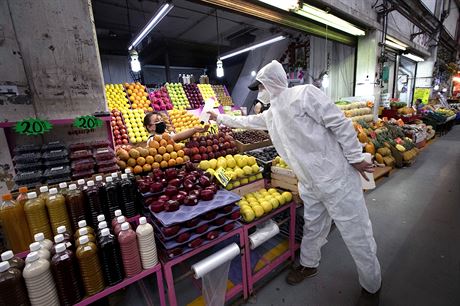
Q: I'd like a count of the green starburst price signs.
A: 2